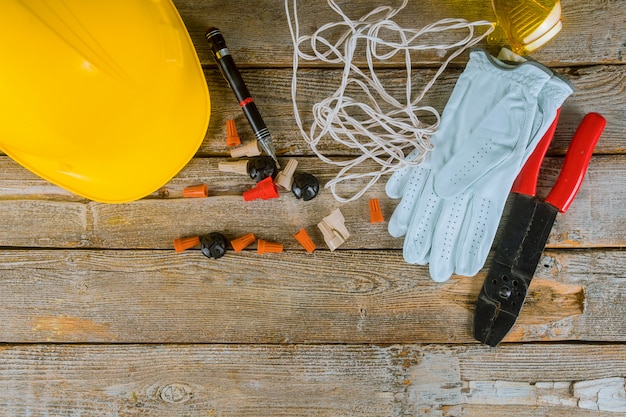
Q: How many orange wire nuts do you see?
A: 7